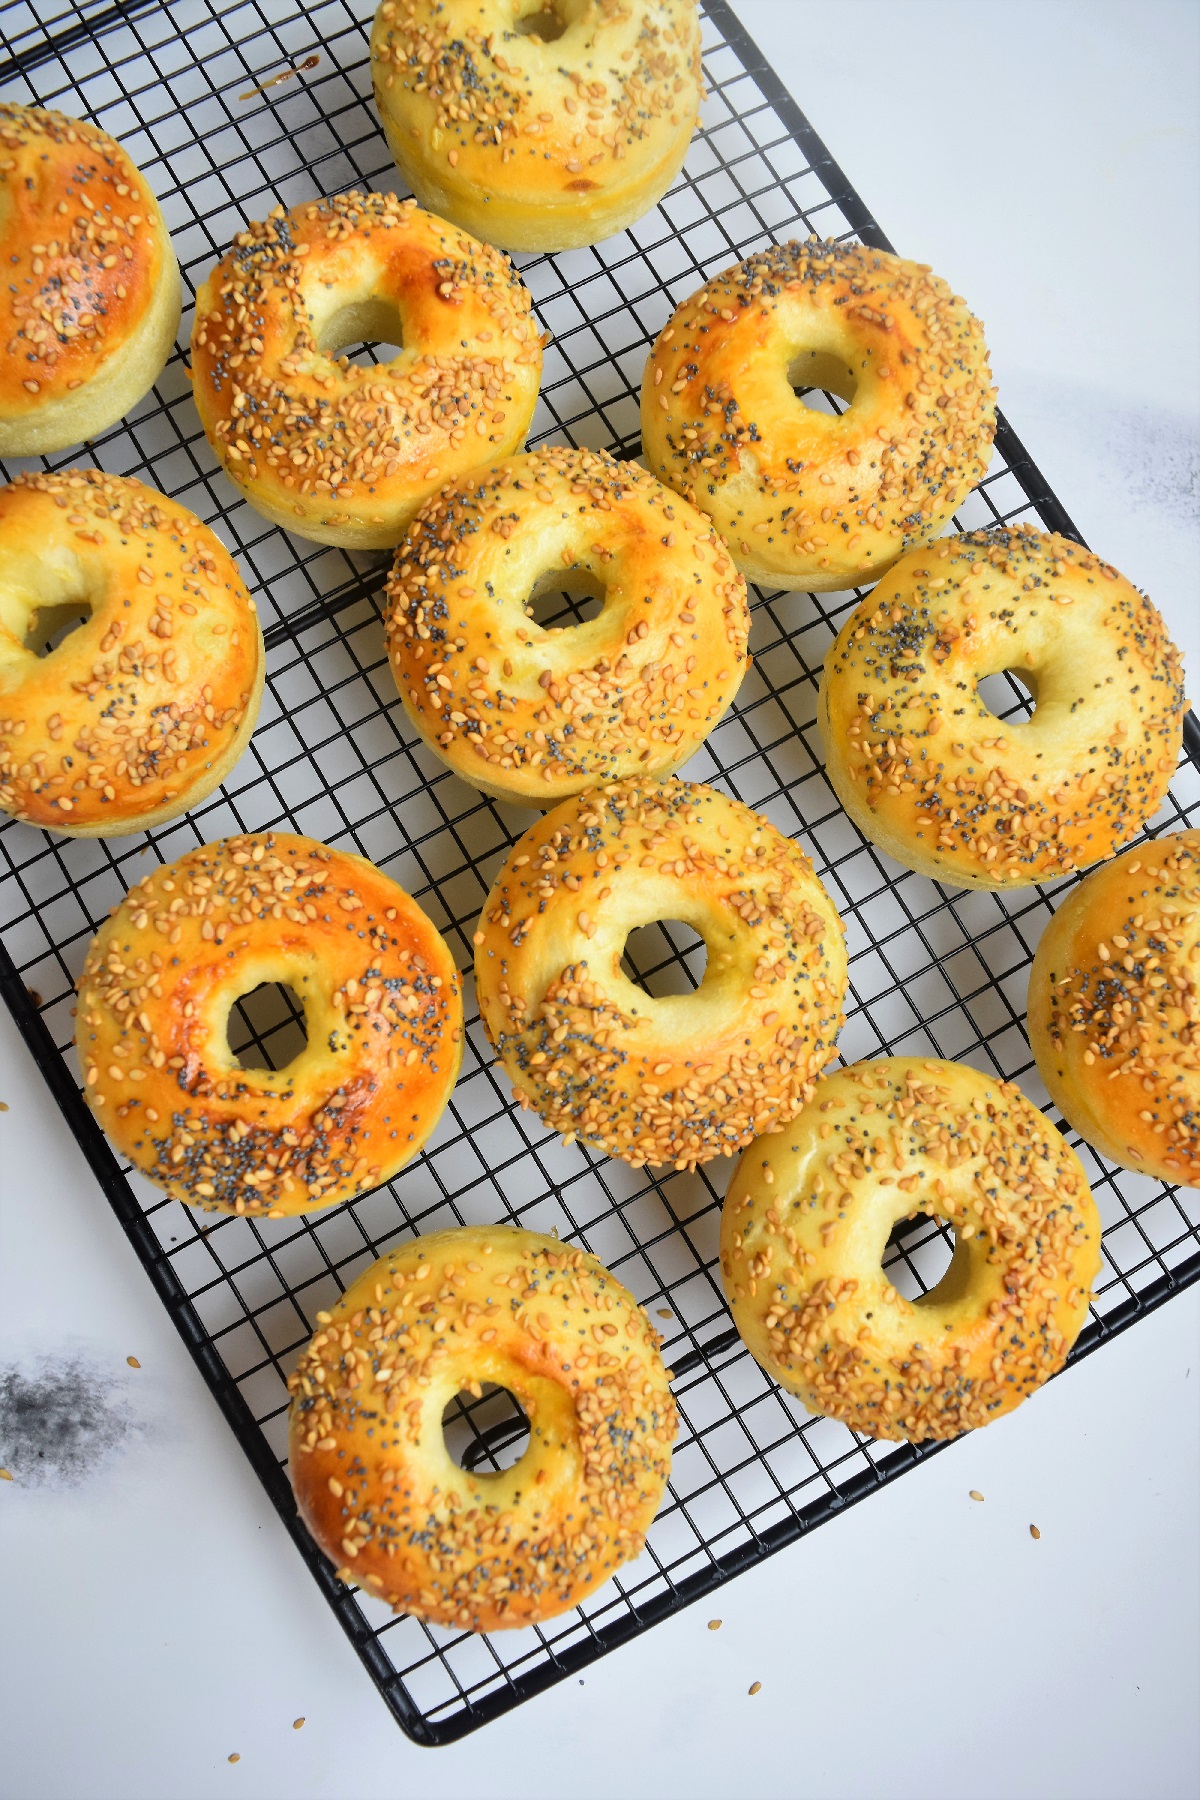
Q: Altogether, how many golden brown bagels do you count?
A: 12